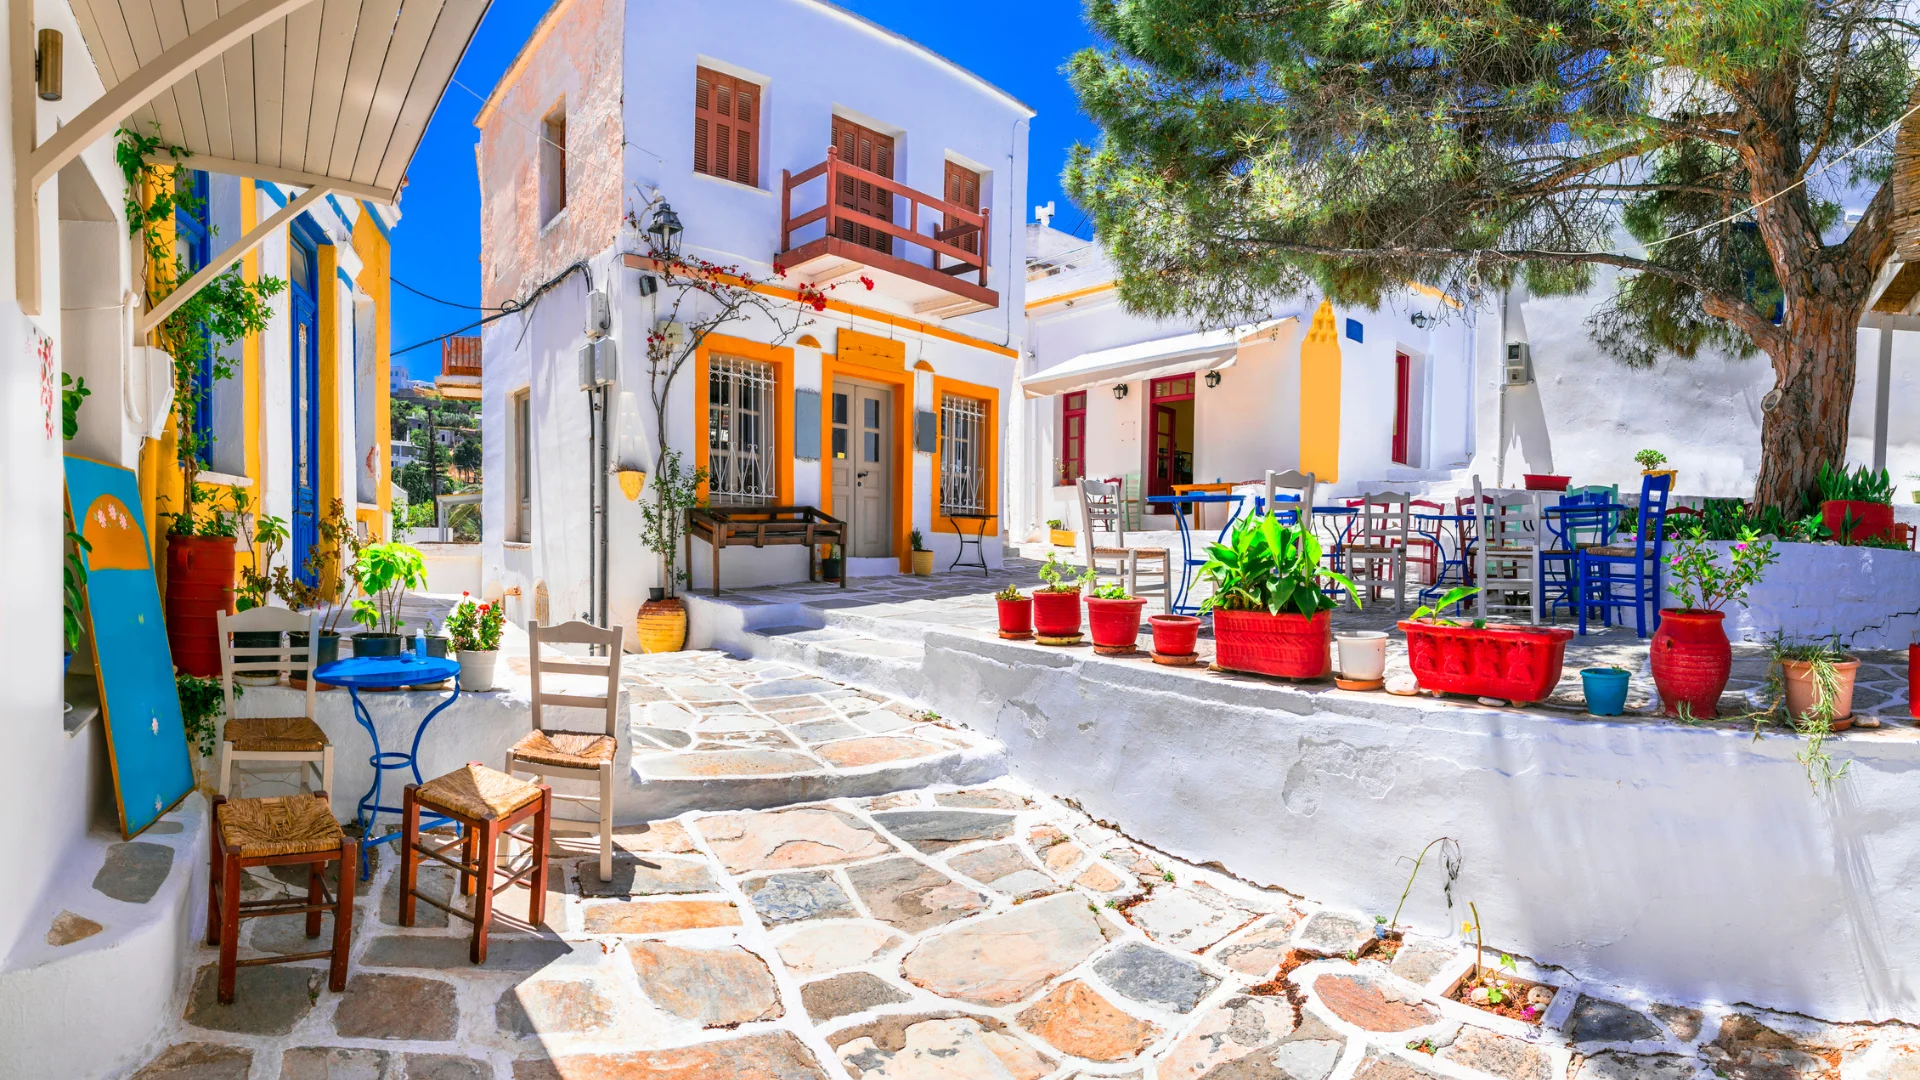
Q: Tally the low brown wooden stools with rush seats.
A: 2